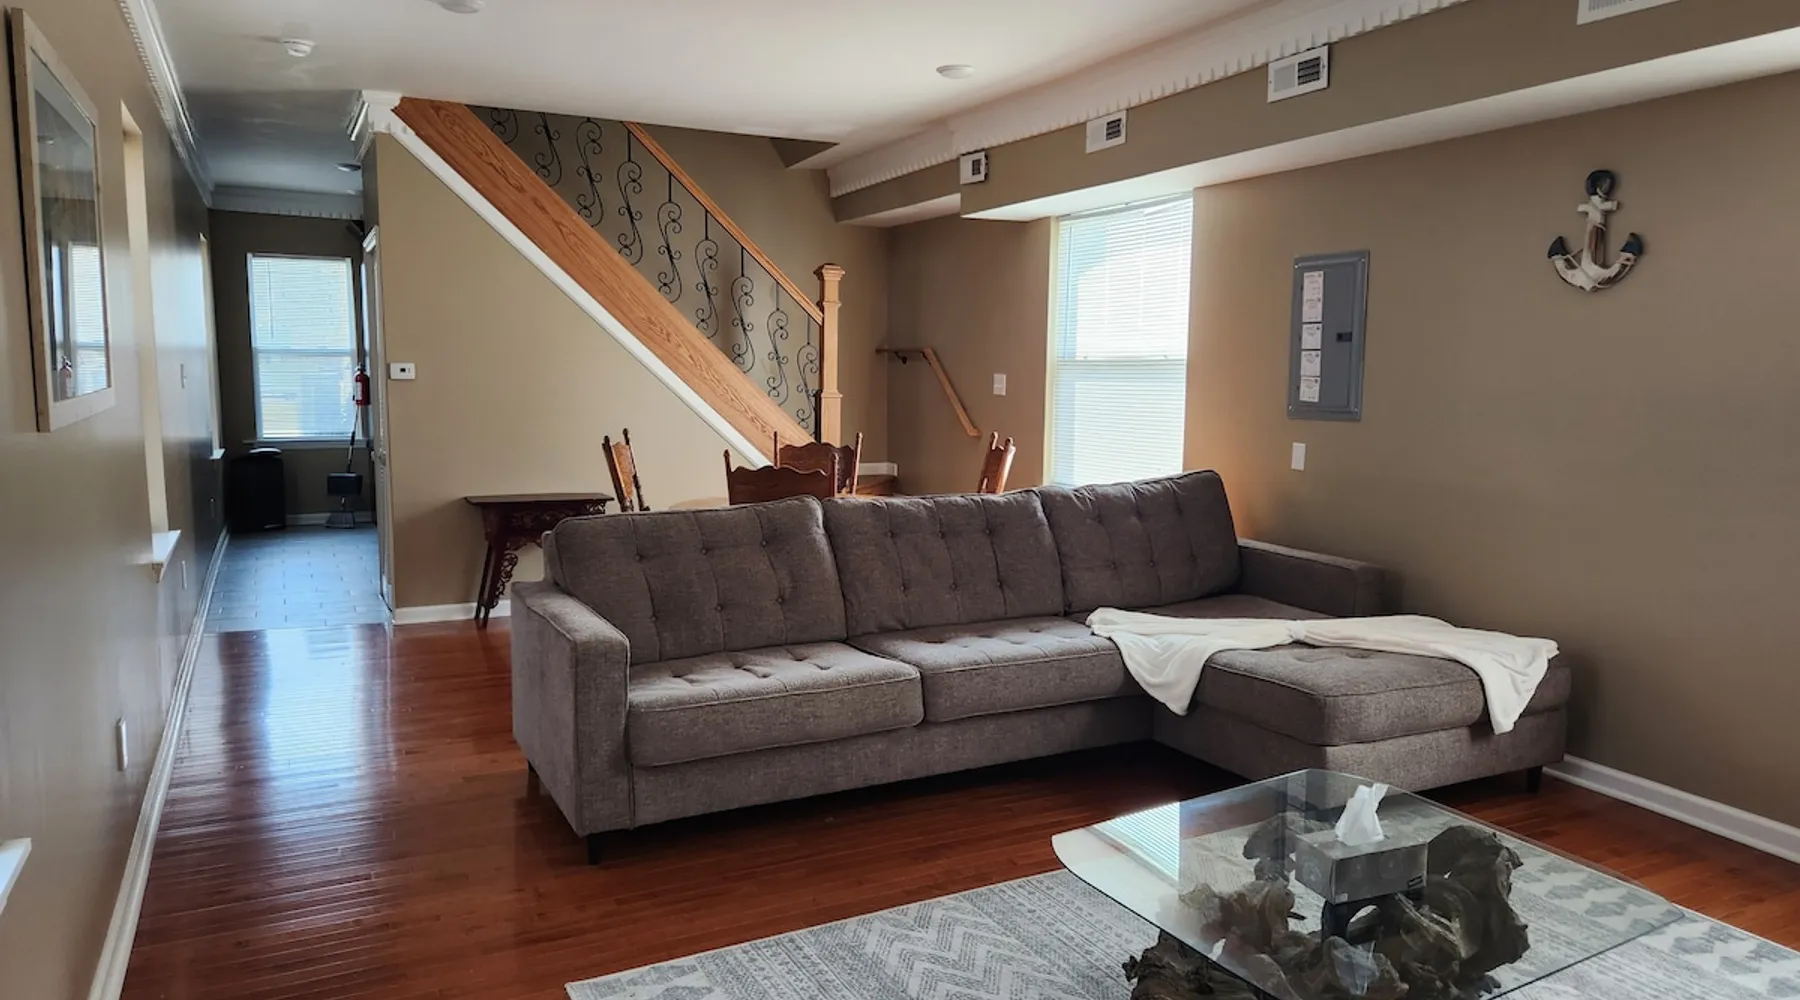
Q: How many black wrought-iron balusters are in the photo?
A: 9